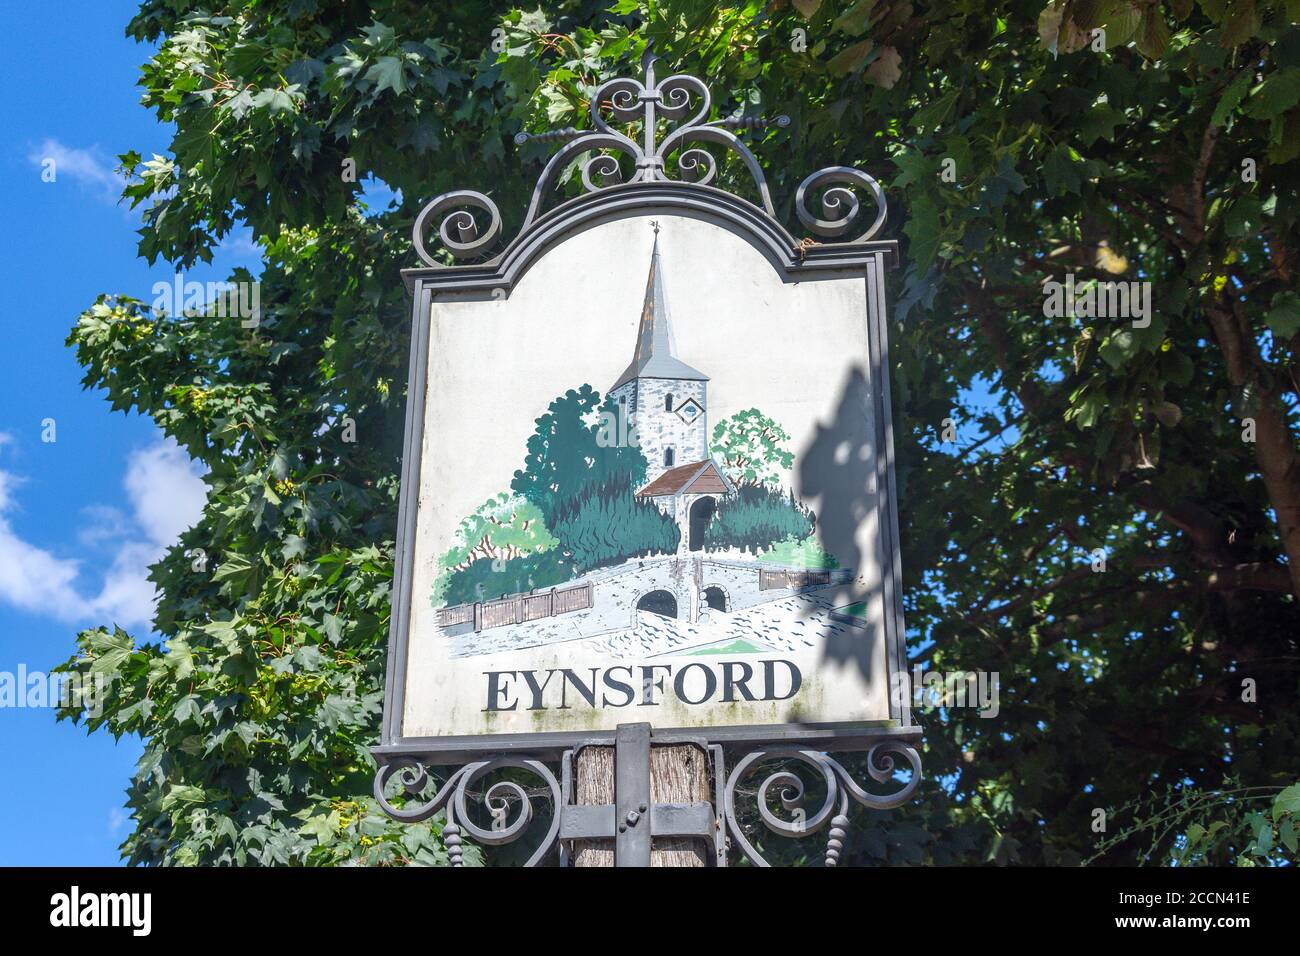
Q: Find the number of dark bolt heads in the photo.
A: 3